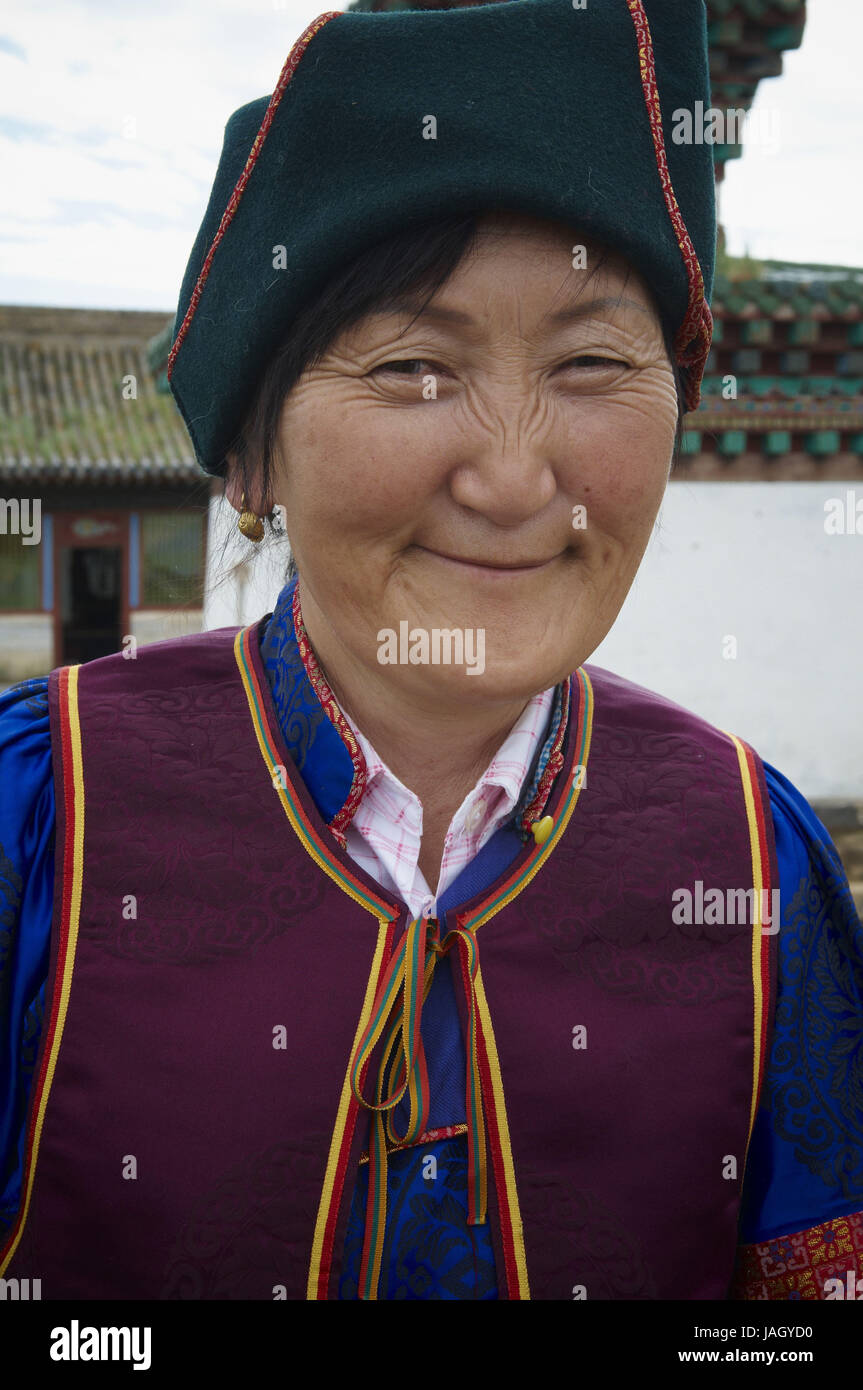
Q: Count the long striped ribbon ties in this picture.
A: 2